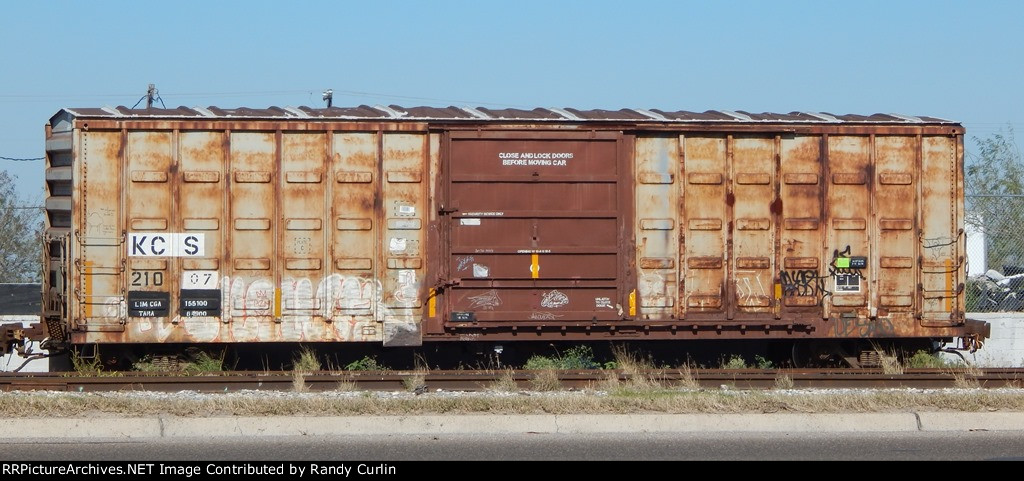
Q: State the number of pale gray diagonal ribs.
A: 10